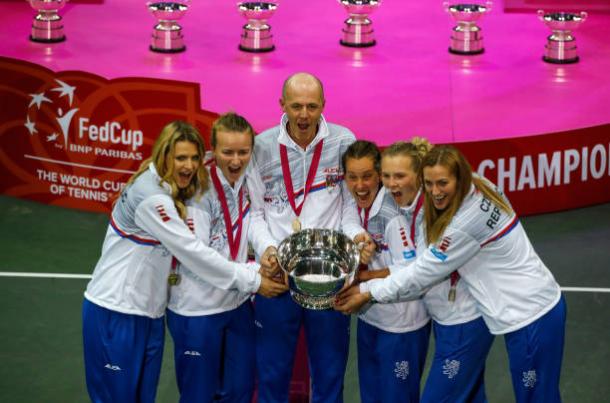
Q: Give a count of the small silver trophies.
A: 6